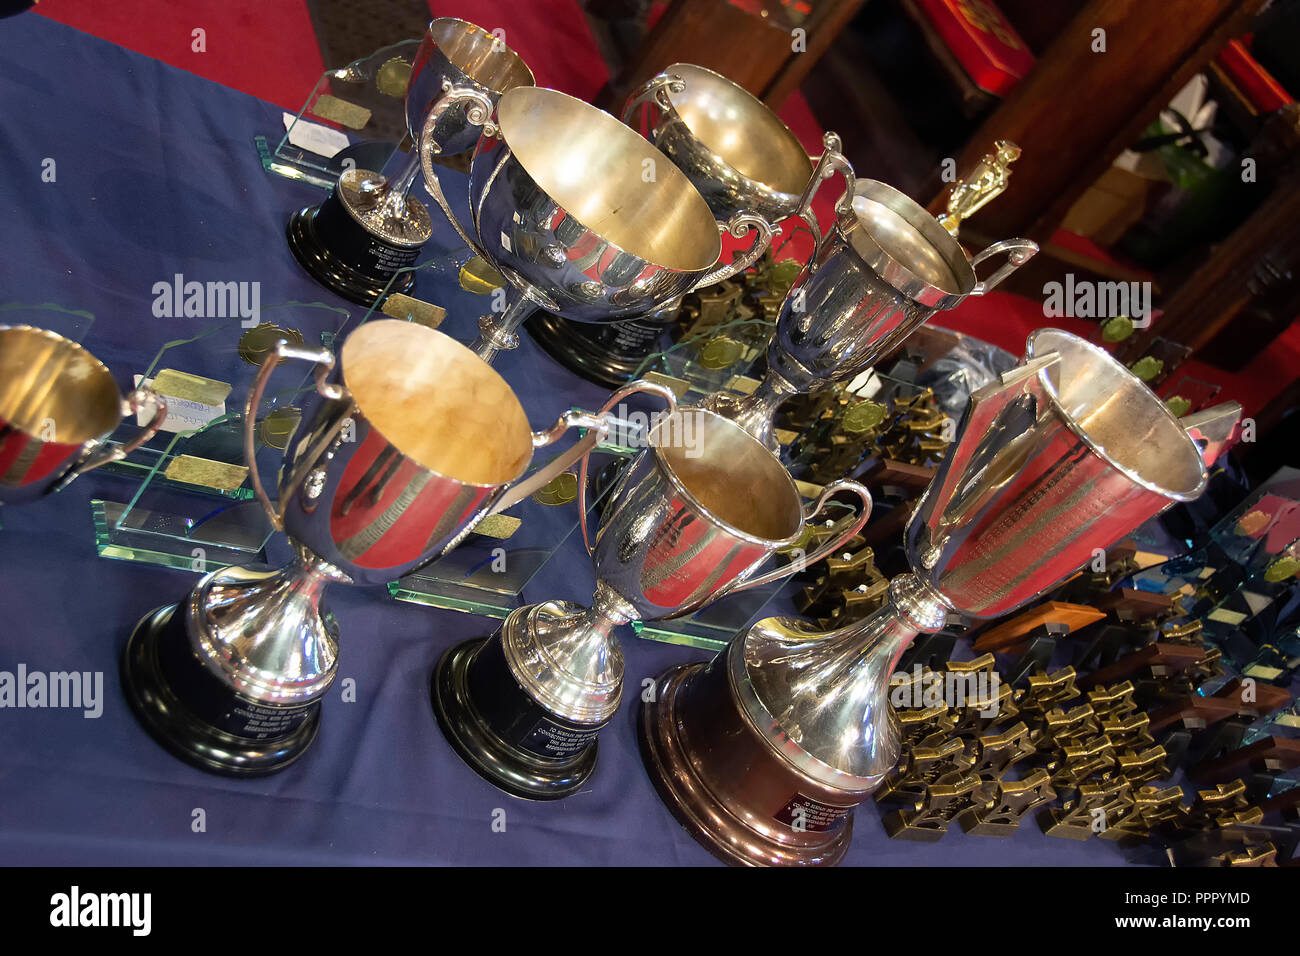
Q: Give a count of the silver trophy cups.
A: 8